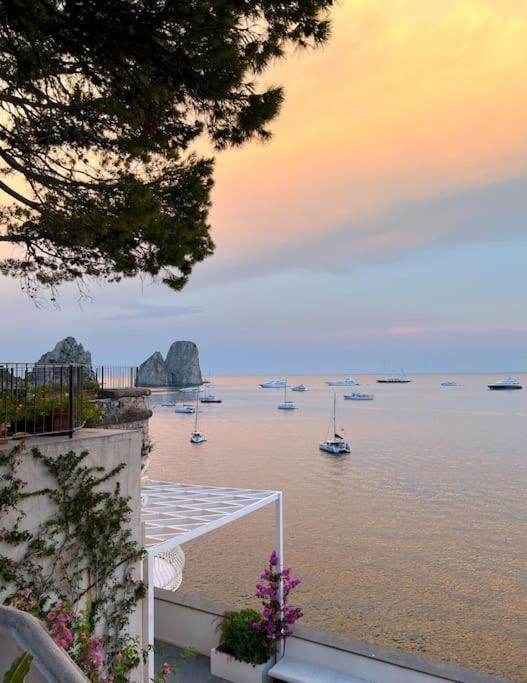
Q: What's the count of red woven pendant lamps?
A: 0